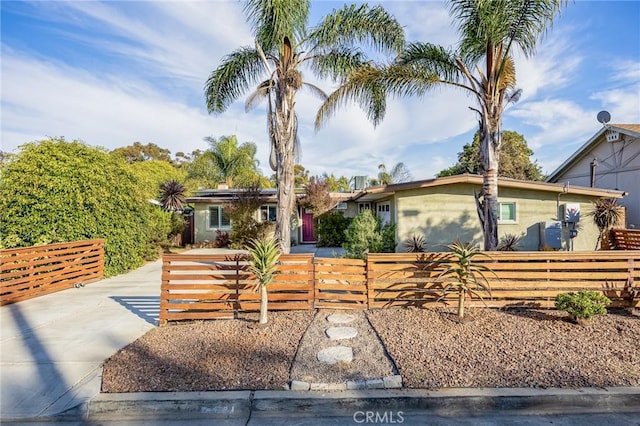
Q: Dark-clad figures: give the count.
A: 0